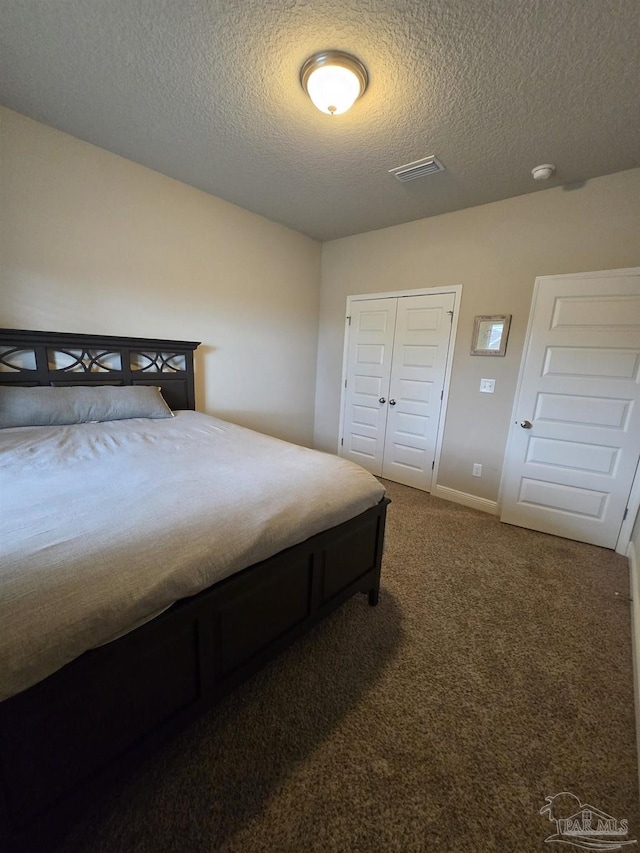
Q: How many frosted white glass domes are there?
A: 1